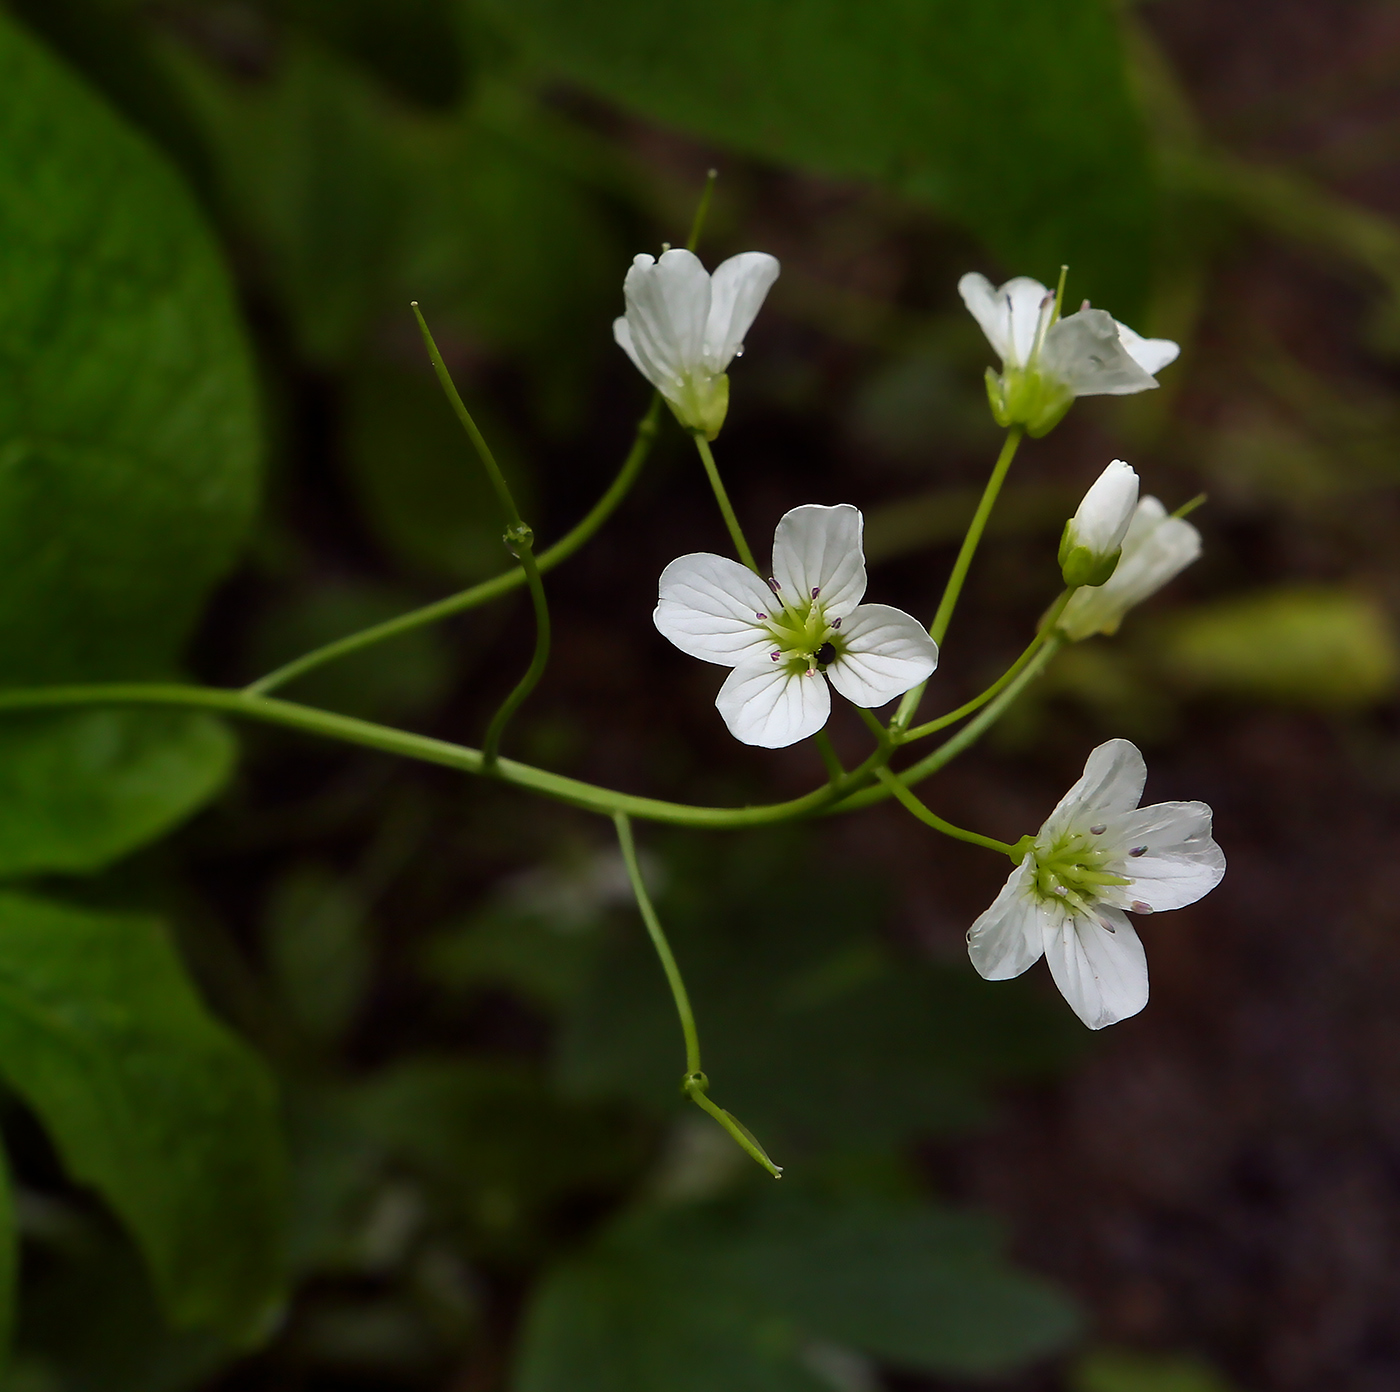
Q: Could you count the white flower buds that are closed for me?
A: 1